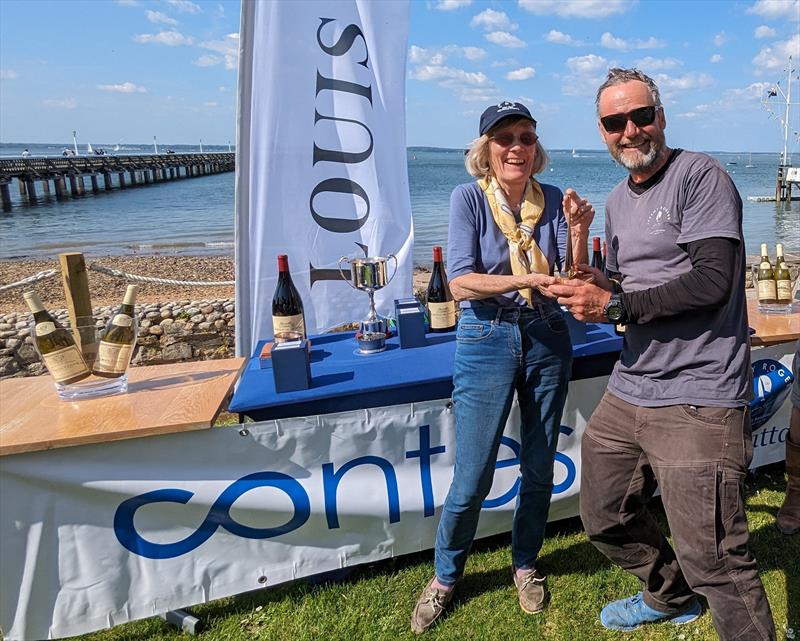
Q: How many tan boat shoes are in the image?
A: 2